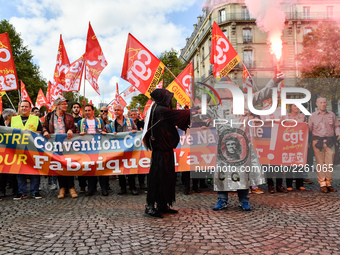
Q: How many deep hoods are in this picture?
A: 1